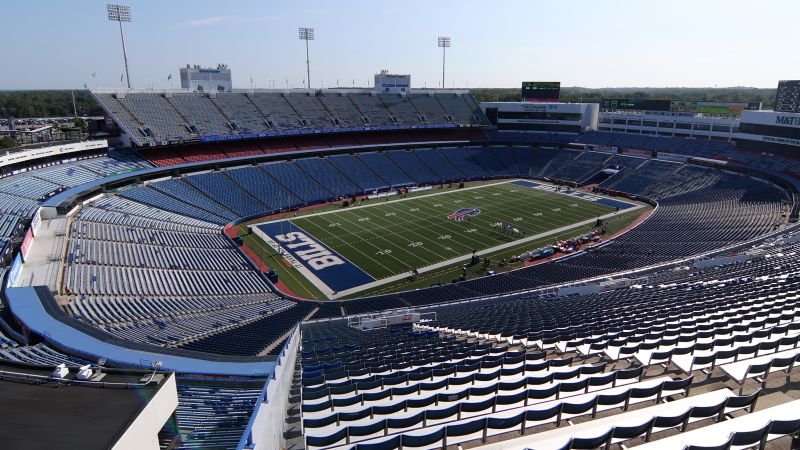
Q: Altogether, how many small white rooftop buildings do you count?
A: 2